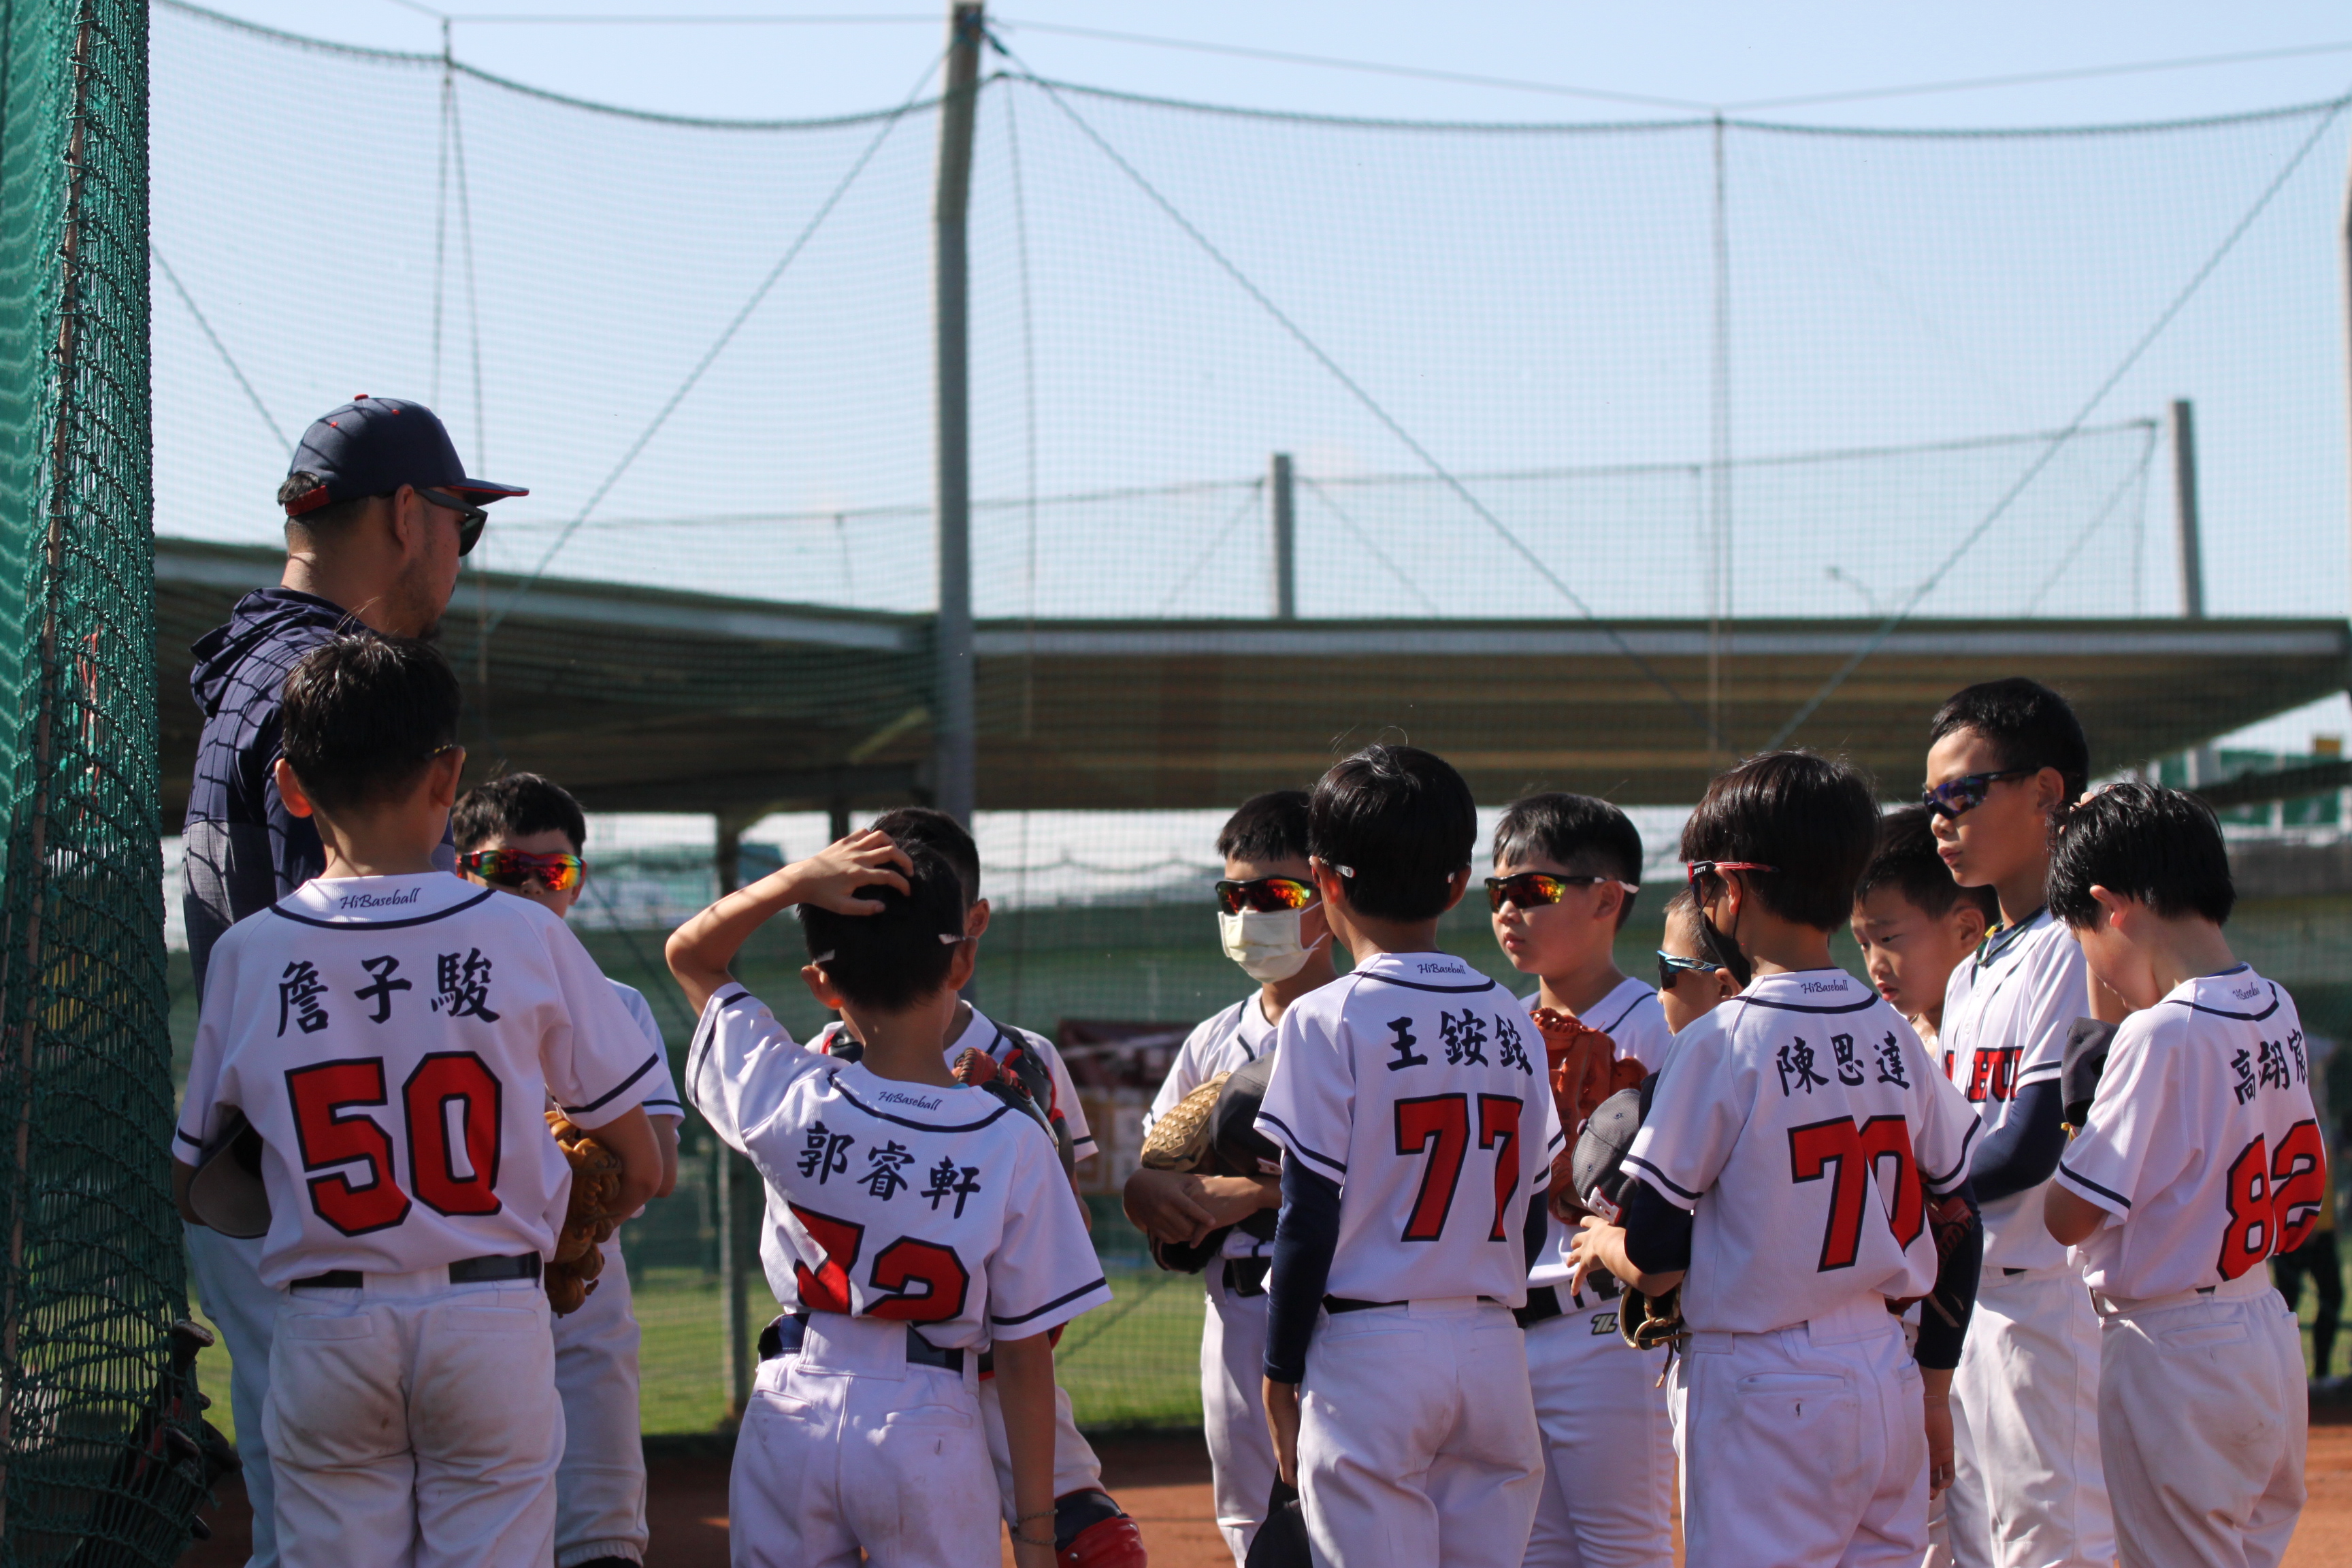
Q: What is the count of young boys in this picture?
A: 12